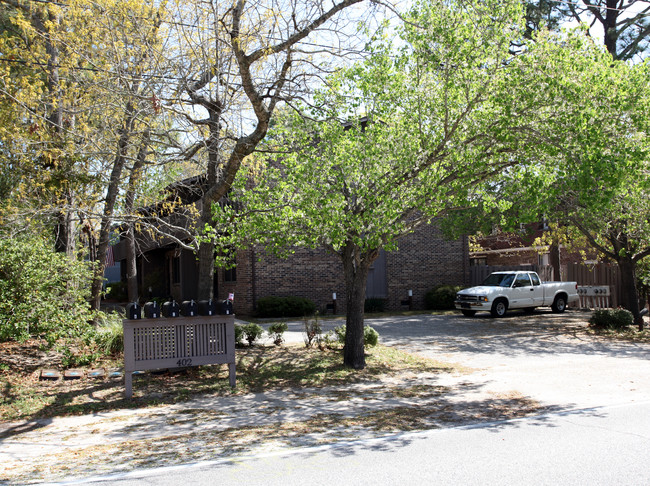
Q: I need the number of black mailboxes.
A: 6